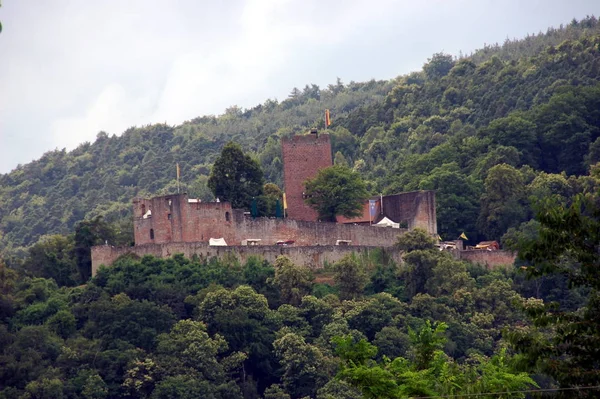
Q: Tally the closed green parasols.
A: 2